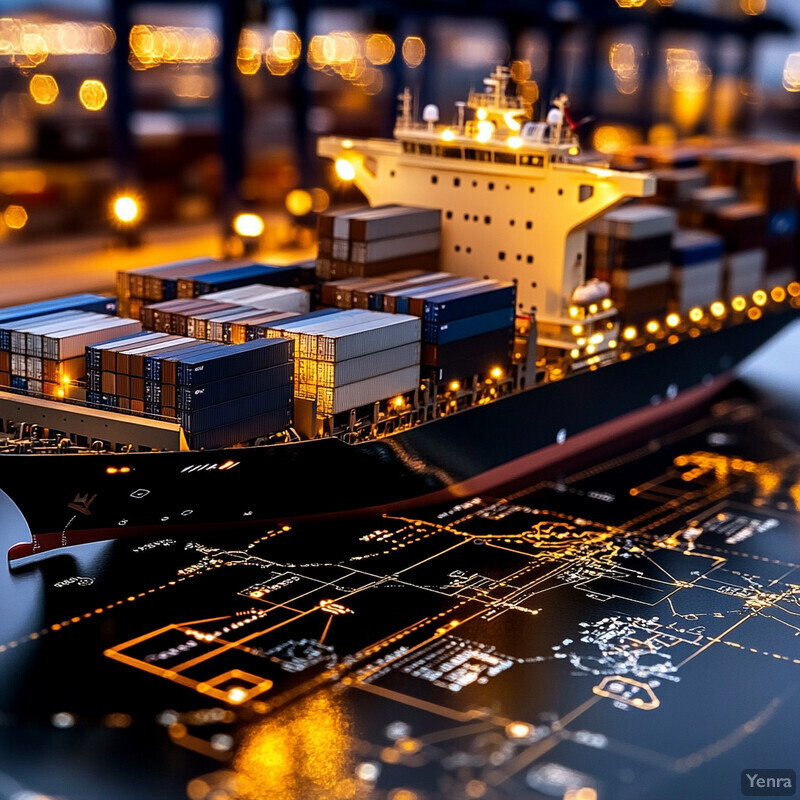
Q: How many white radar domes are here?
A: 2